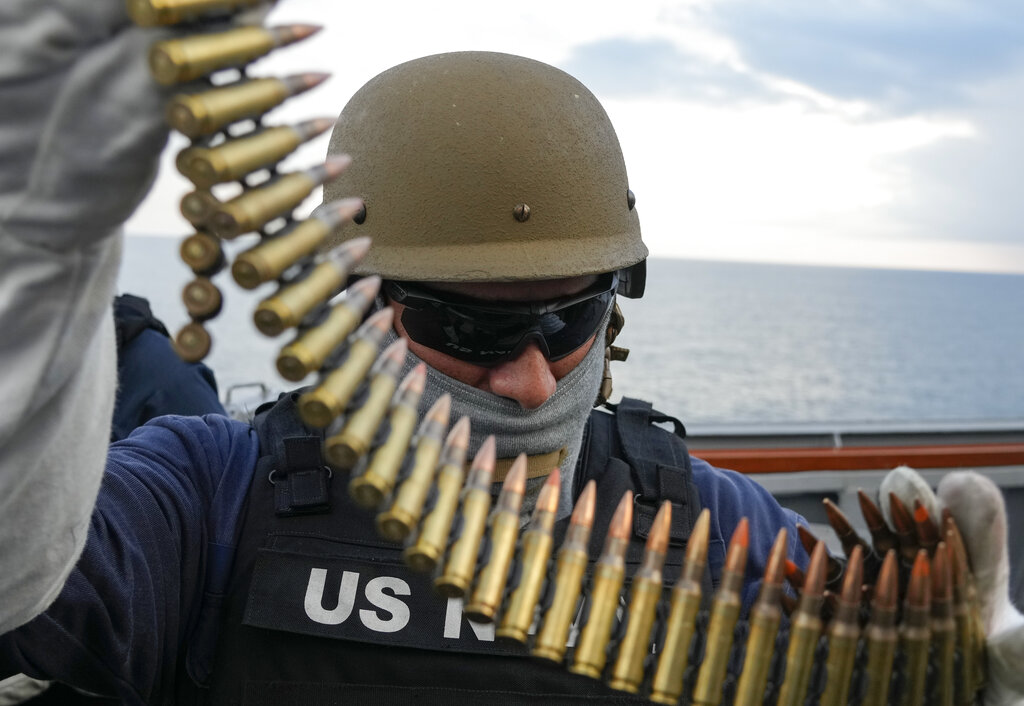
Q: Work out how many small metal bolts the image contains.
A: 3